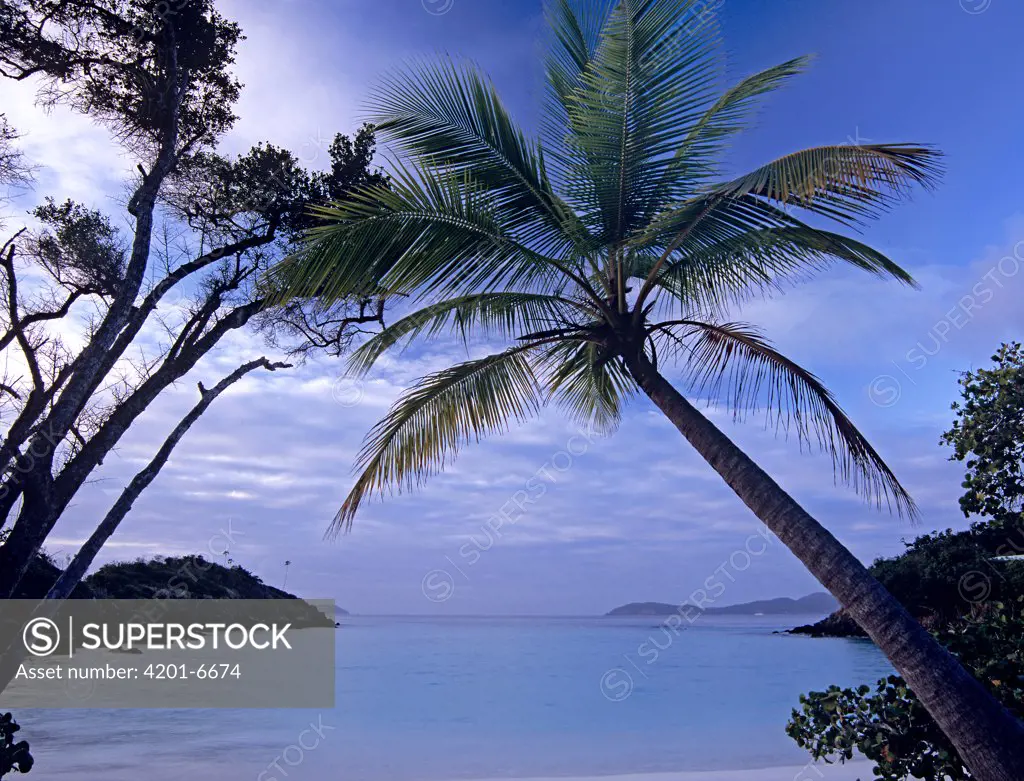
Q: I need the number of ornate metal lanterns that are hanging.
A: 0